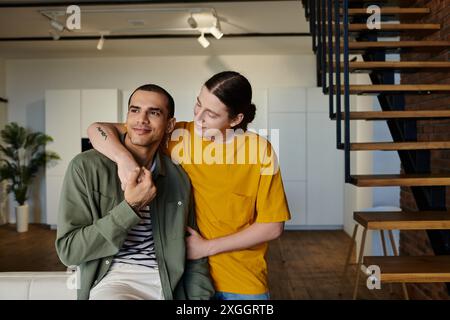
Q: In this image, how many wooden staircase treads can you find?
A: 10